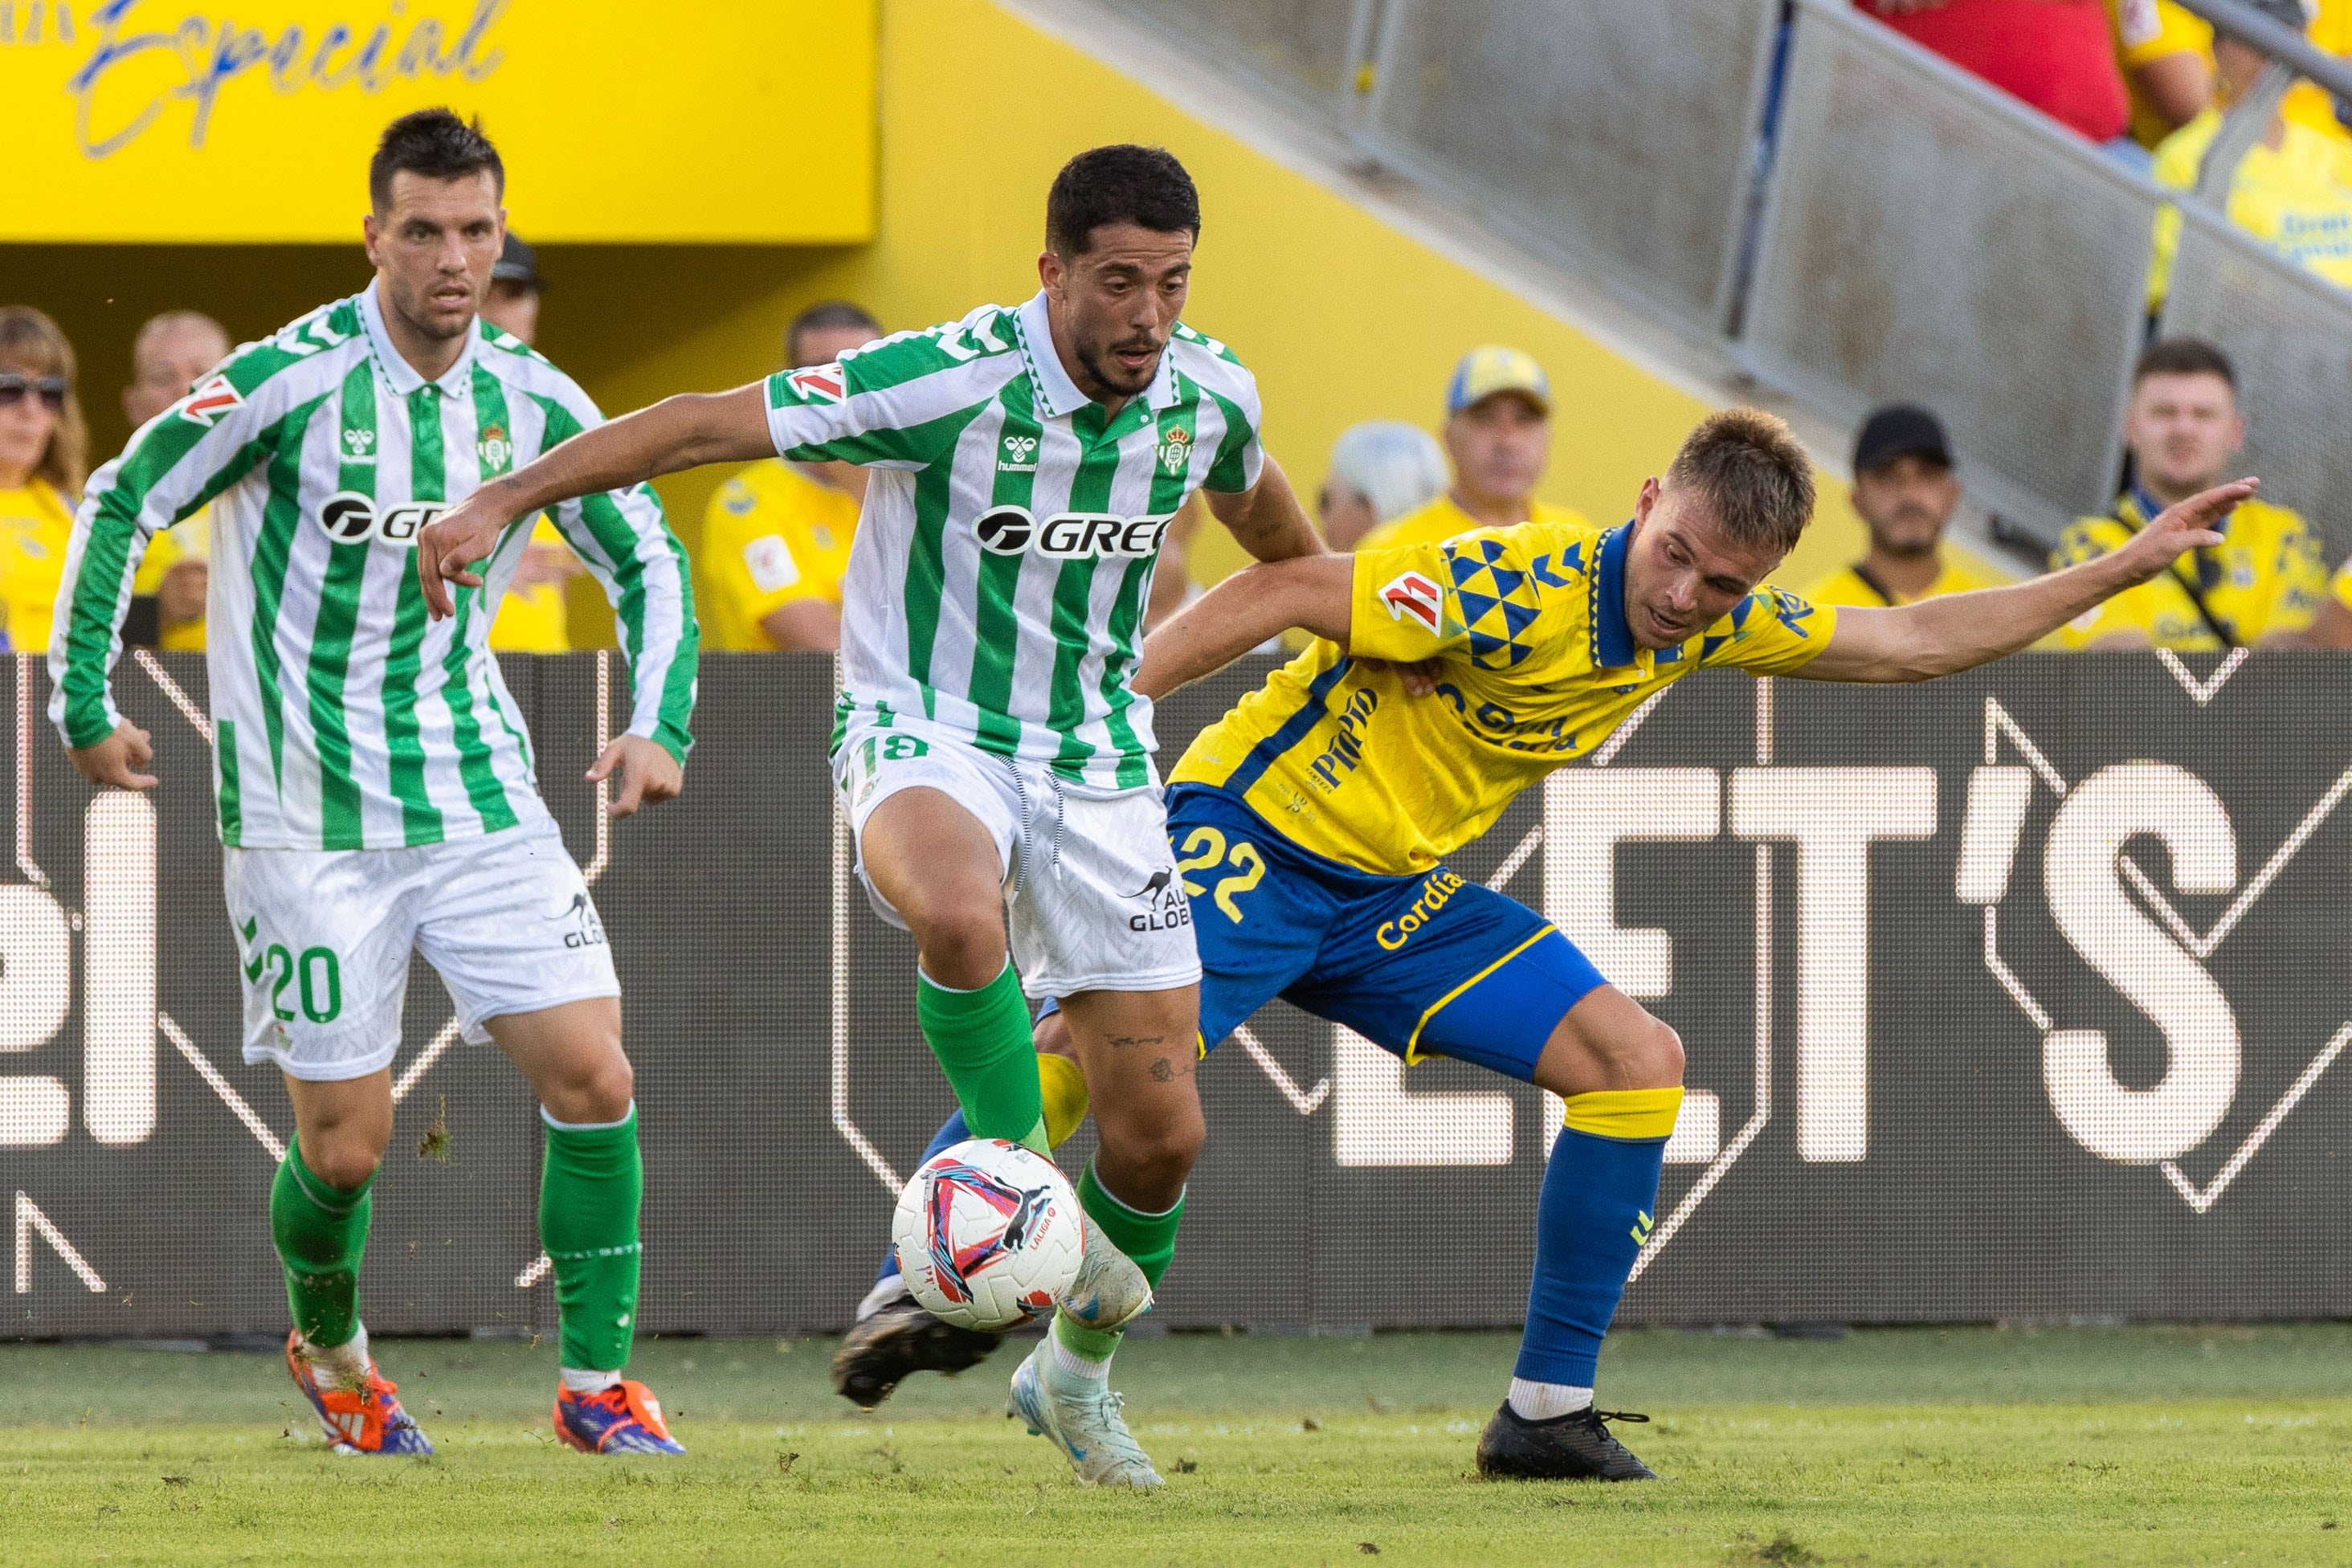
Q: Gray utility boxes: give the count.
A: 0